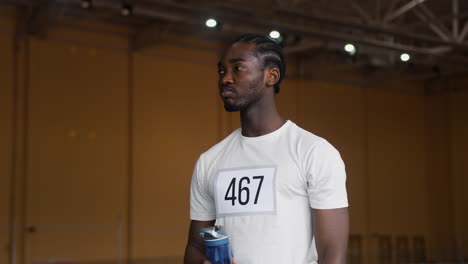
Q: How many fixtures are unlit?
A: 2